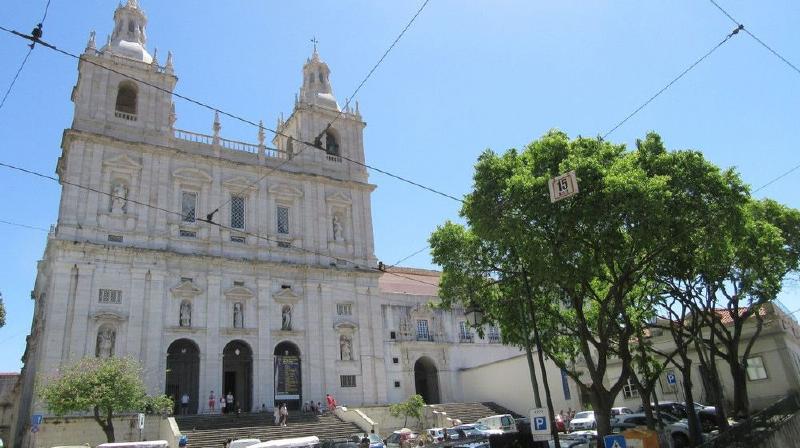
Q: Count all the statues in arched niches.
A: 7